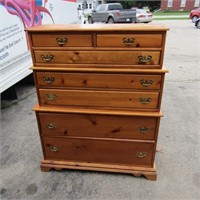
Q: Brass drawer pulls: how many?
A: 12